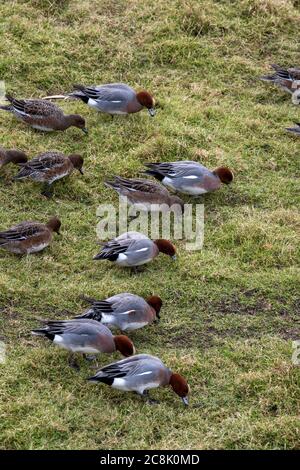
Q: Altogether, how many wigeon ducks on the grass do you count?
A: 13